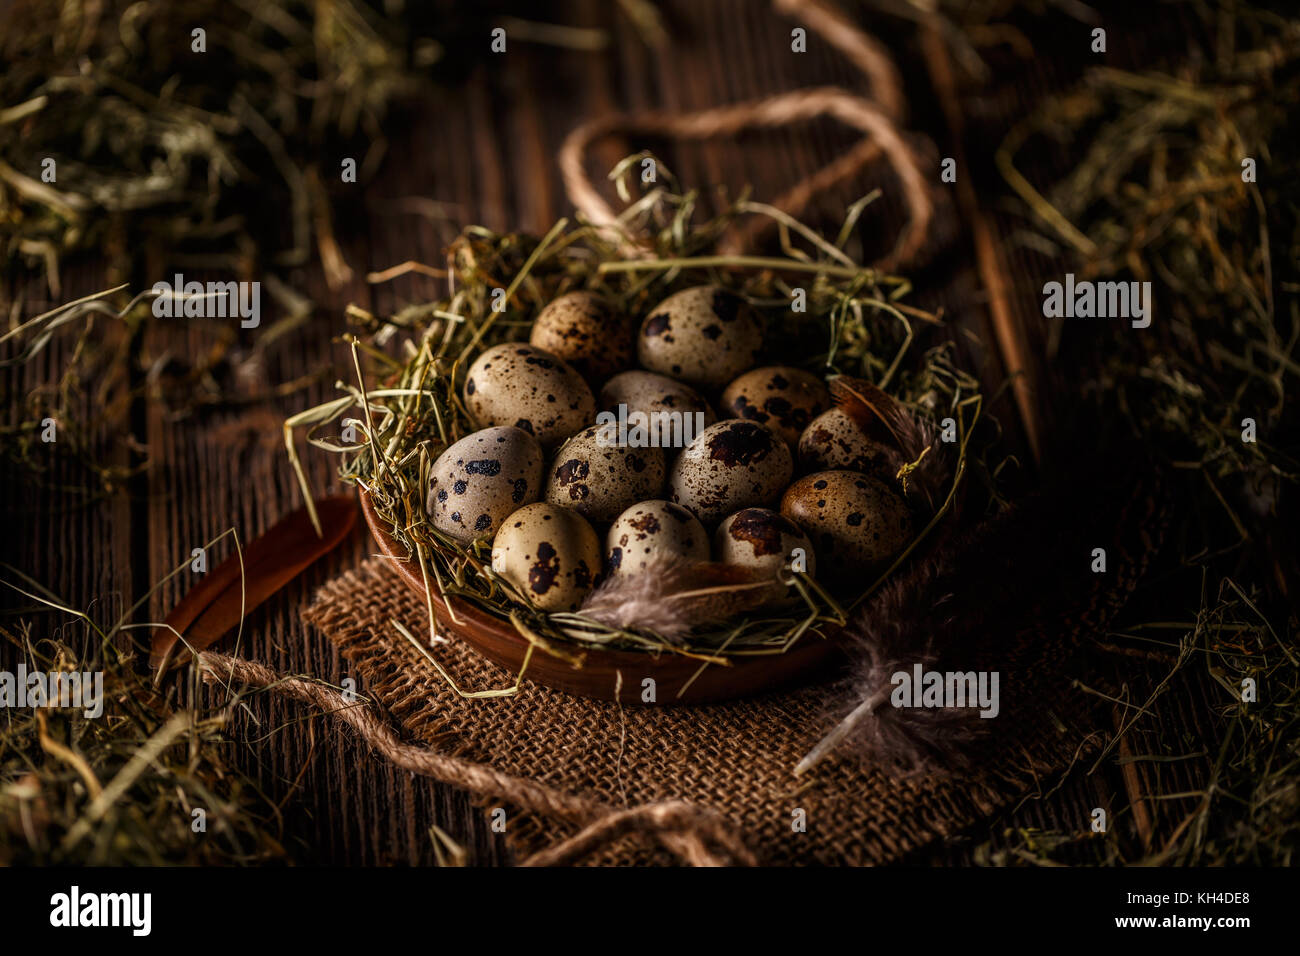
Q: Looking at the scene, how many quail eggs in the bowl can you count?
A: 13